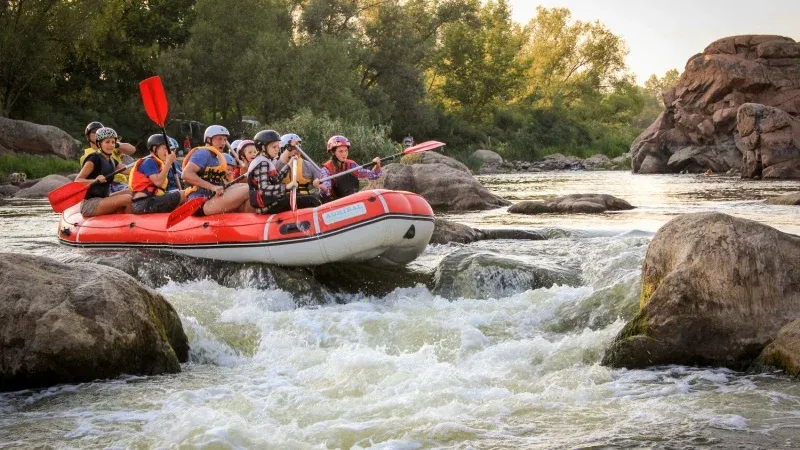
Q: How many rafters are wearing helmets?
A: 11